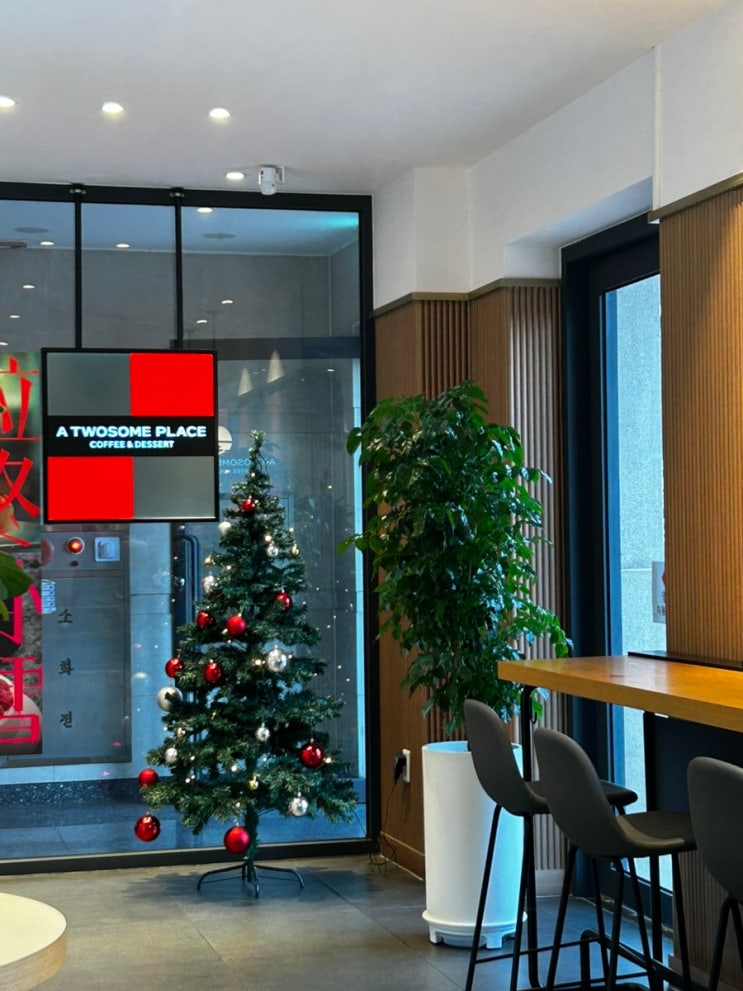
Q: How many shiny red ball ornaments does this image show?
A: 10